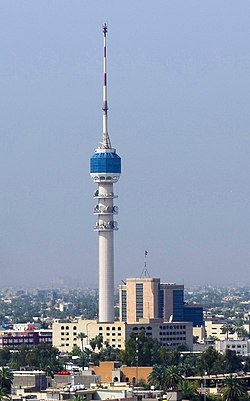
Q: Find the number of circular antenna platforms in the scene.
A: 3